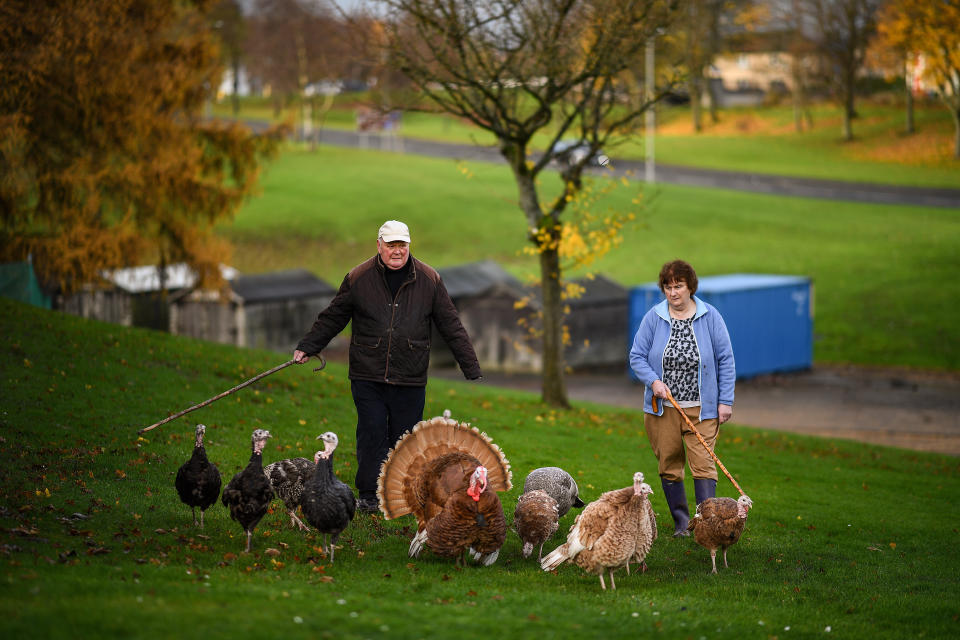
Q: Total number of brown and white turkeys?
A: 5